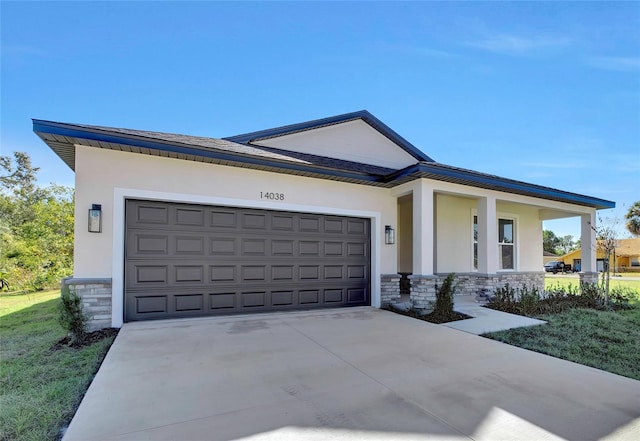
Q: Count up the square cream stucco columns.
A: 3